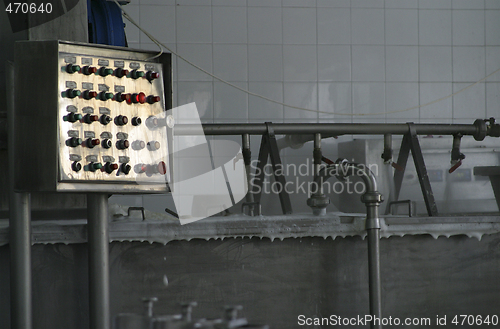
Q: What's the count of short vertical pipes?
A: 4